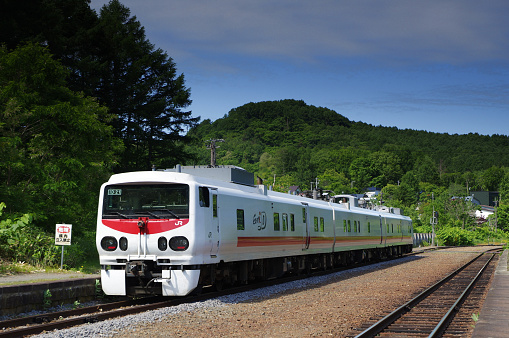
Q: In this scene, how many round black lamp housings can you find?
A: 4